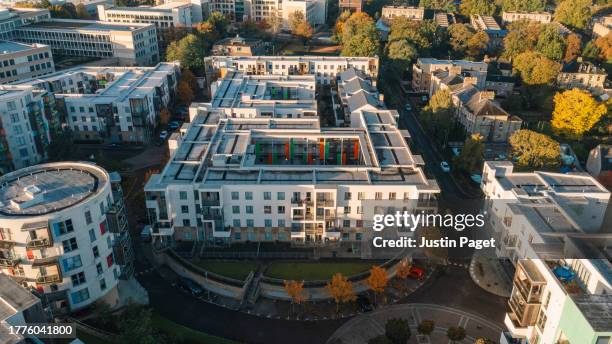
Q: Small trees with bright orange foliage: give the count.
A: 4